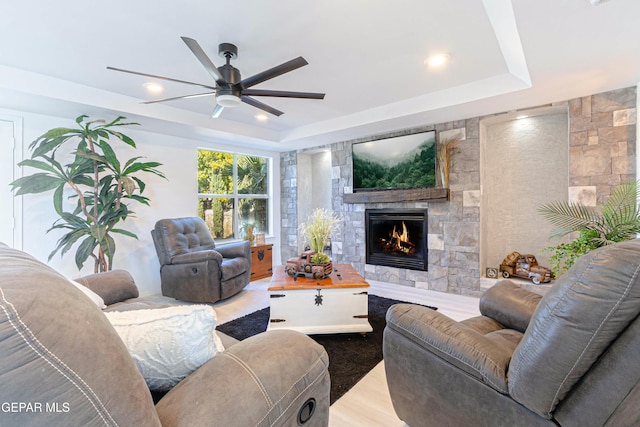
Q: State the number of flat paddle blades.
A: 7